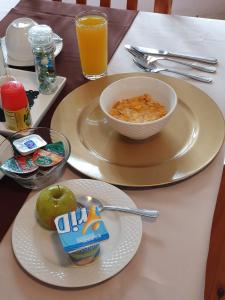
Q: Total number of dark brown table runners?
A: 1